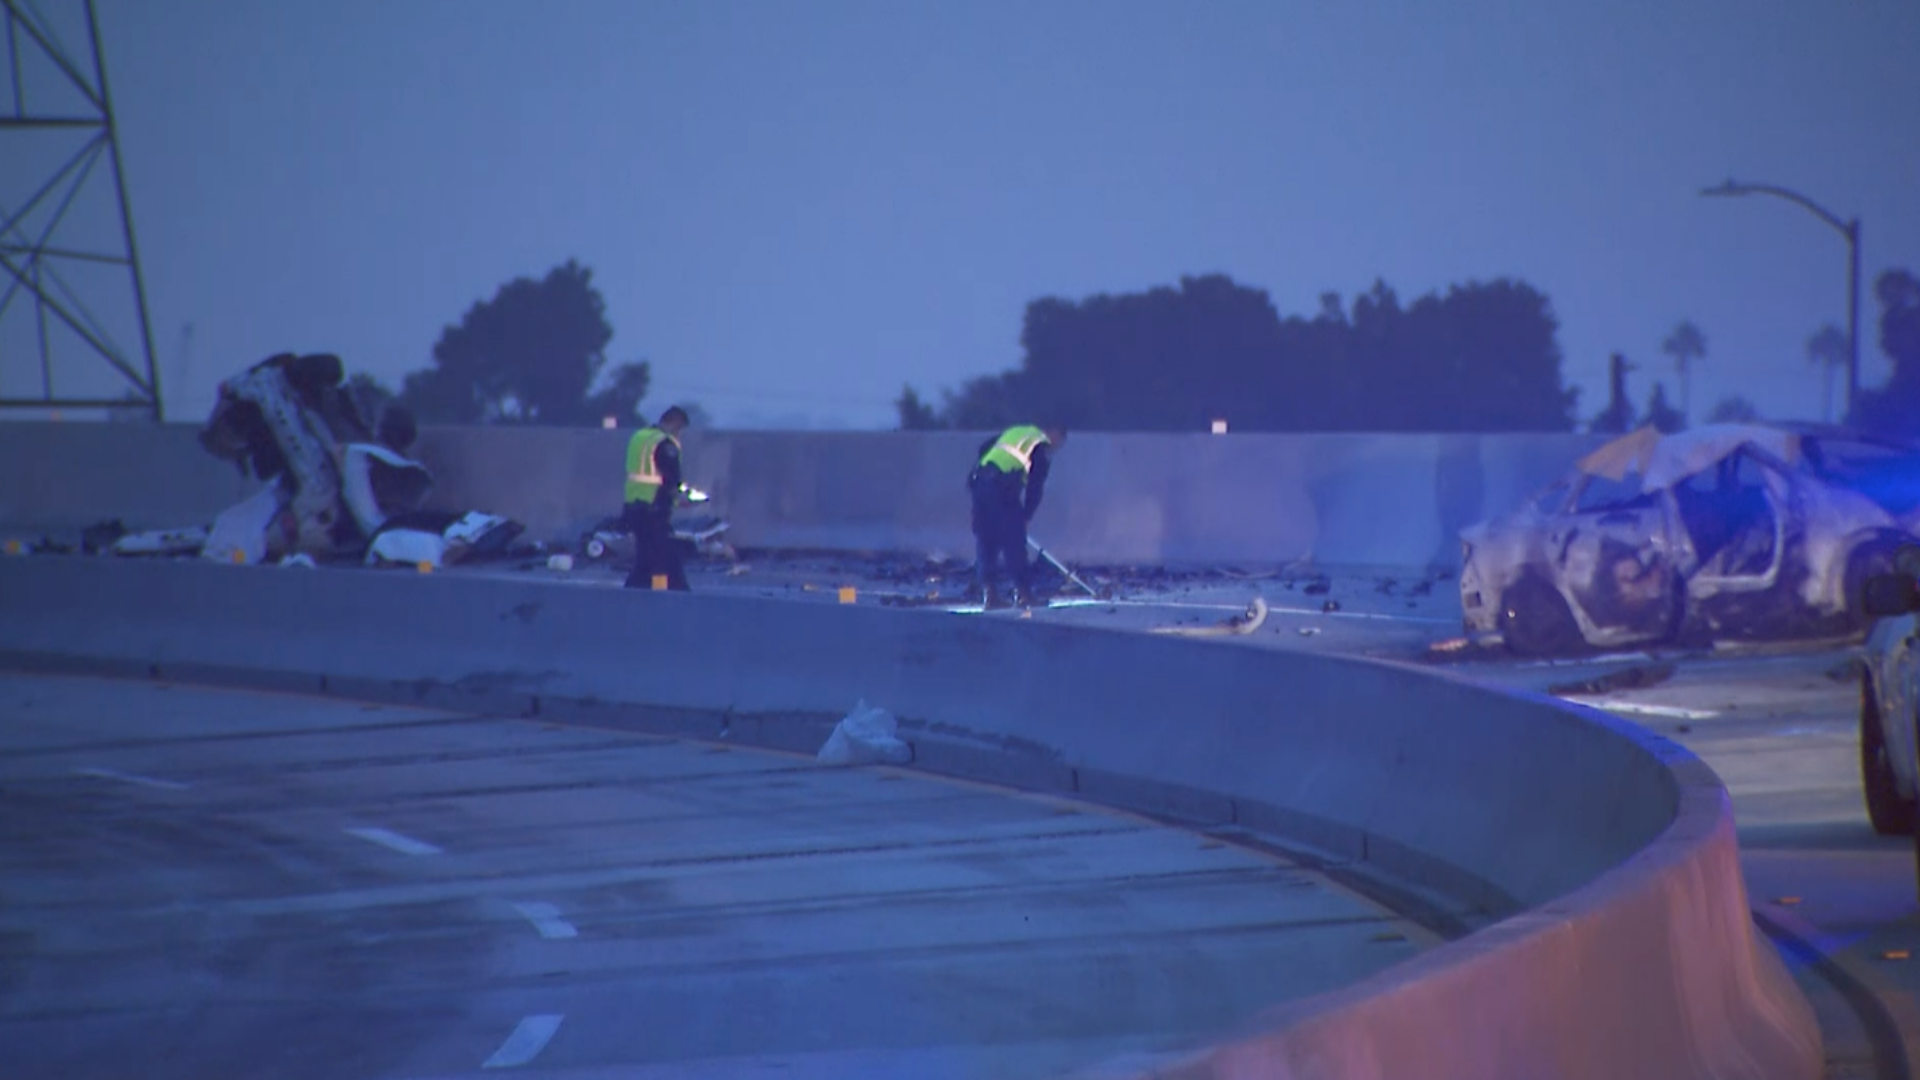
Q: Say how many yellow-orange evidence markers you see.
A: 5